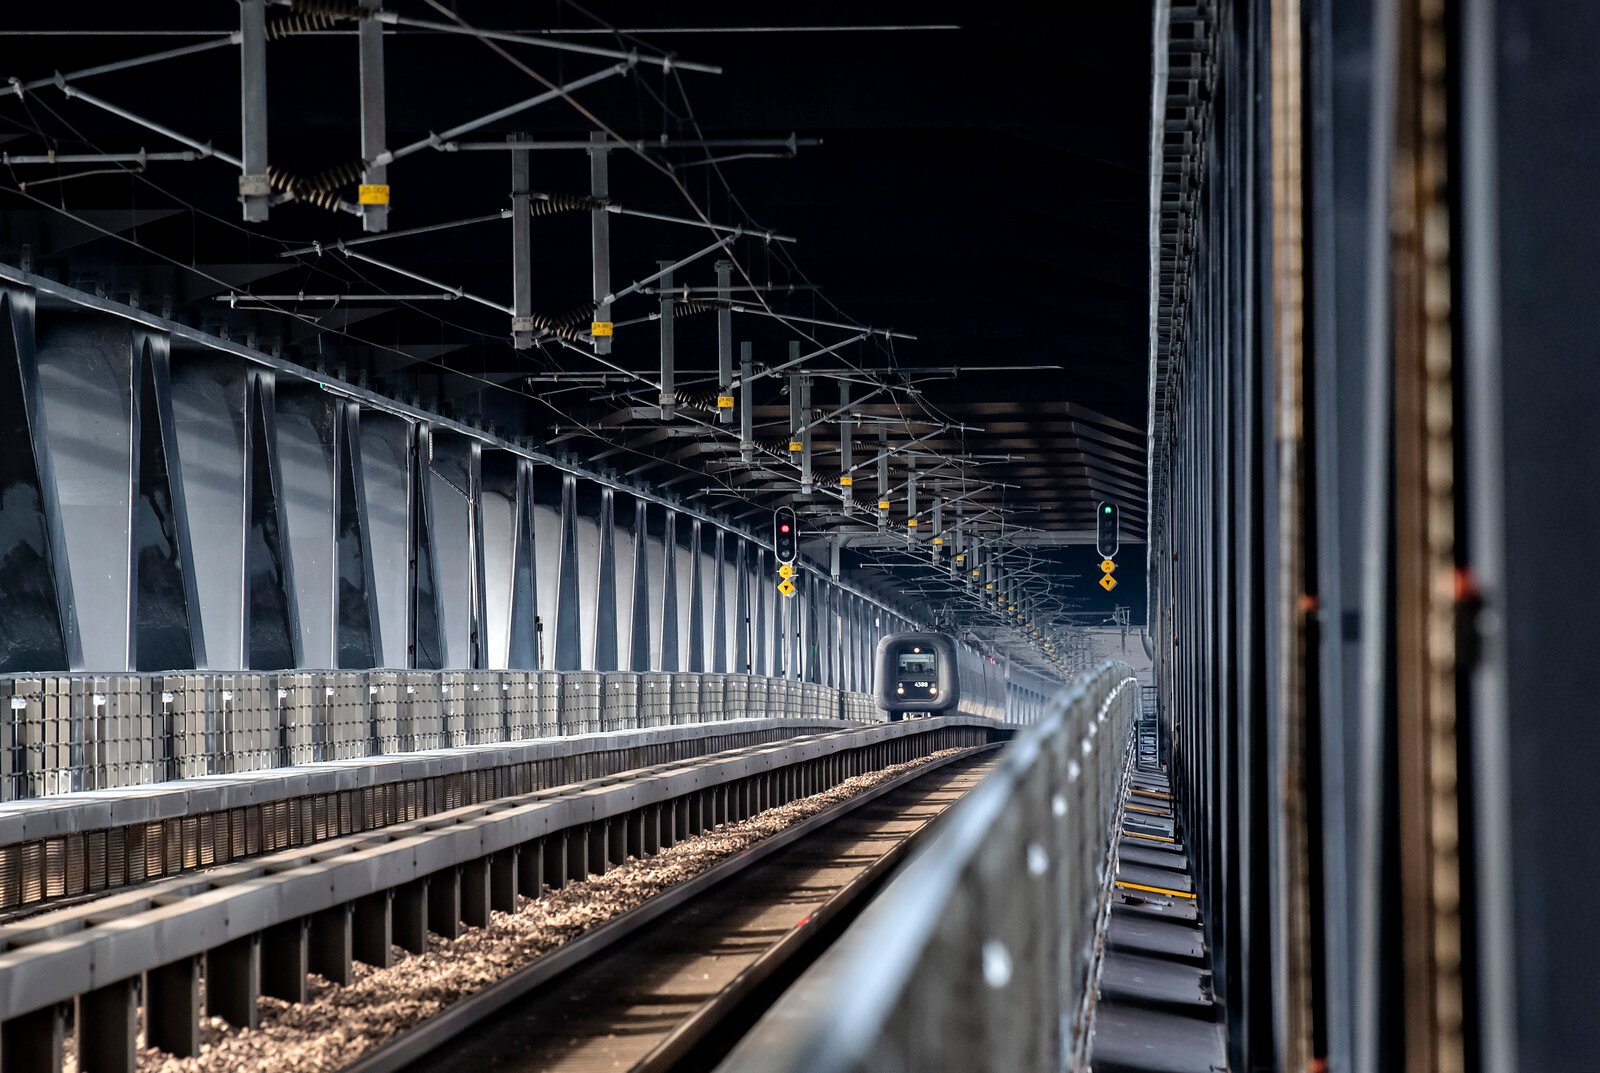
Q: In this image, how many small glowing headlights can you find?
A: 3